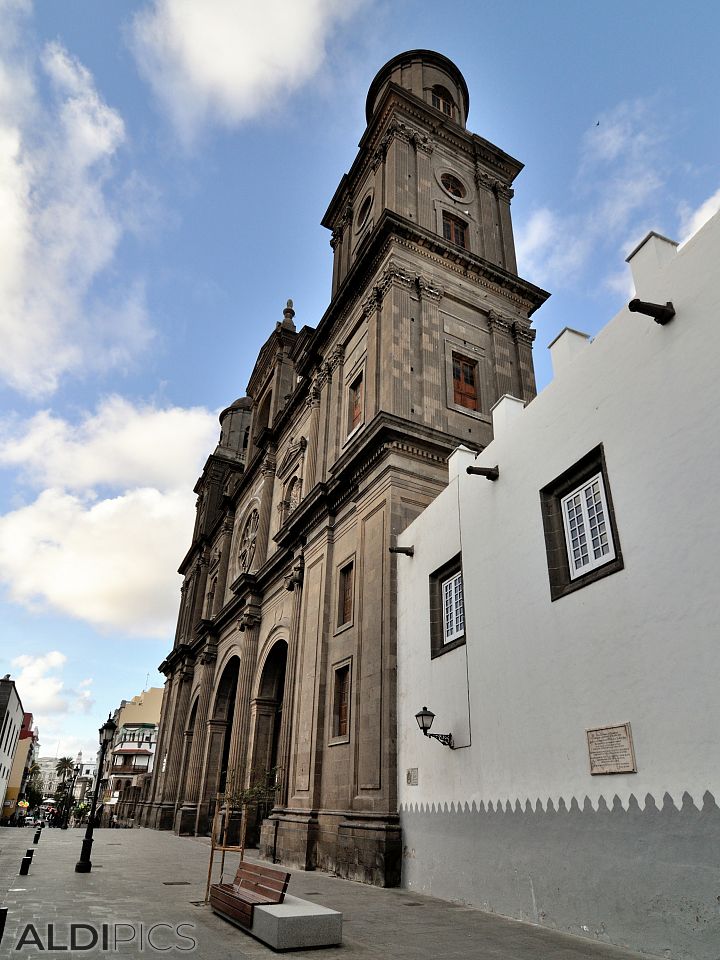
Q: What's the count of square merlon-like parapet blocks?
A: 4